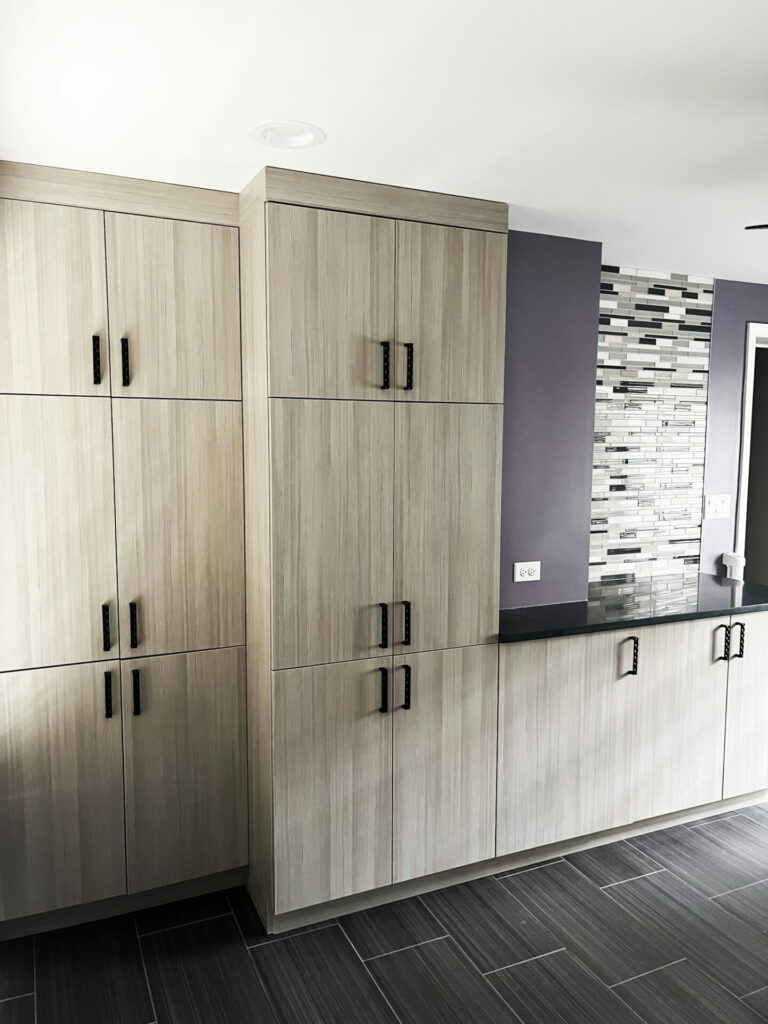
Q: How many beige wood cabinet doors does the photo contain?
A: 15